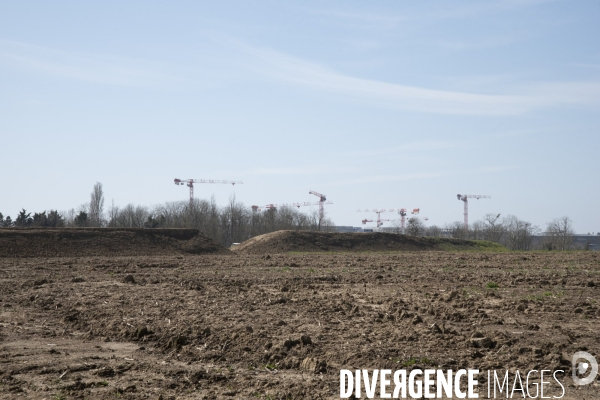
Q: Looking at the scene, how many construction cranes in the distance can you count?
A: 6